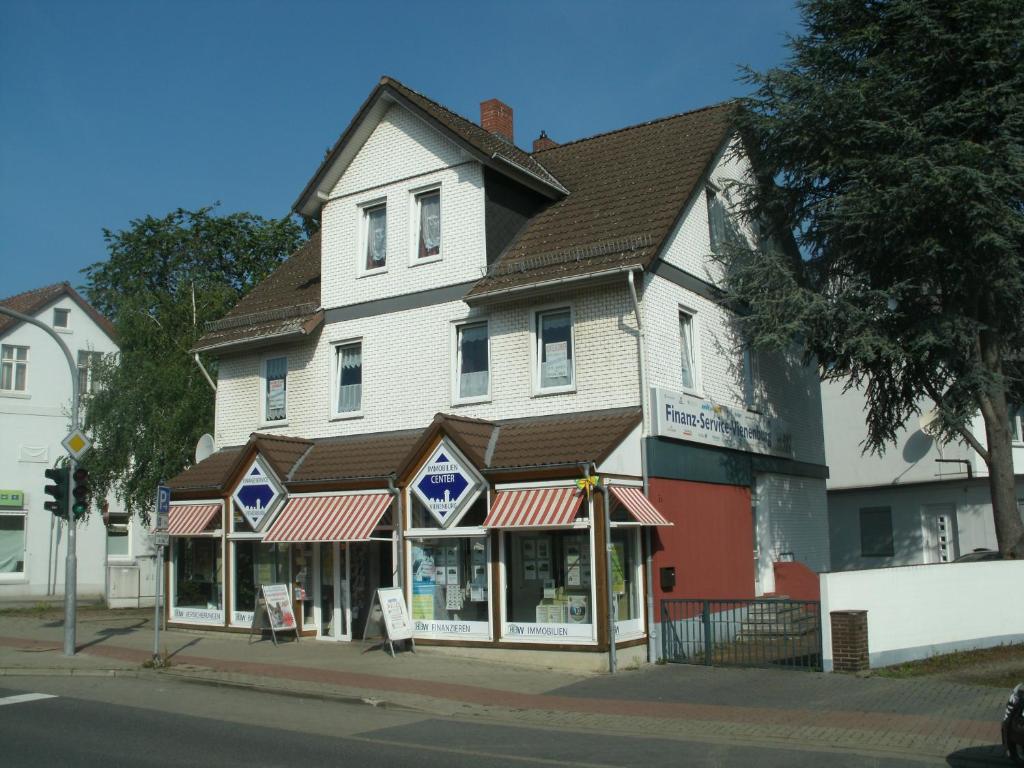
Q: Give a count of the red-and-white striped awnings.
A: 4